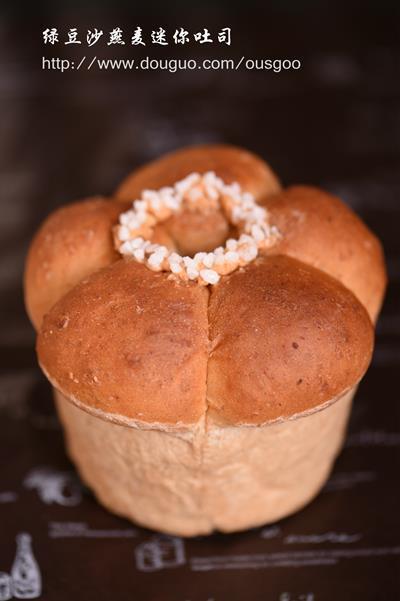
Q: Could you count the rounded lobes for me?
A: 5